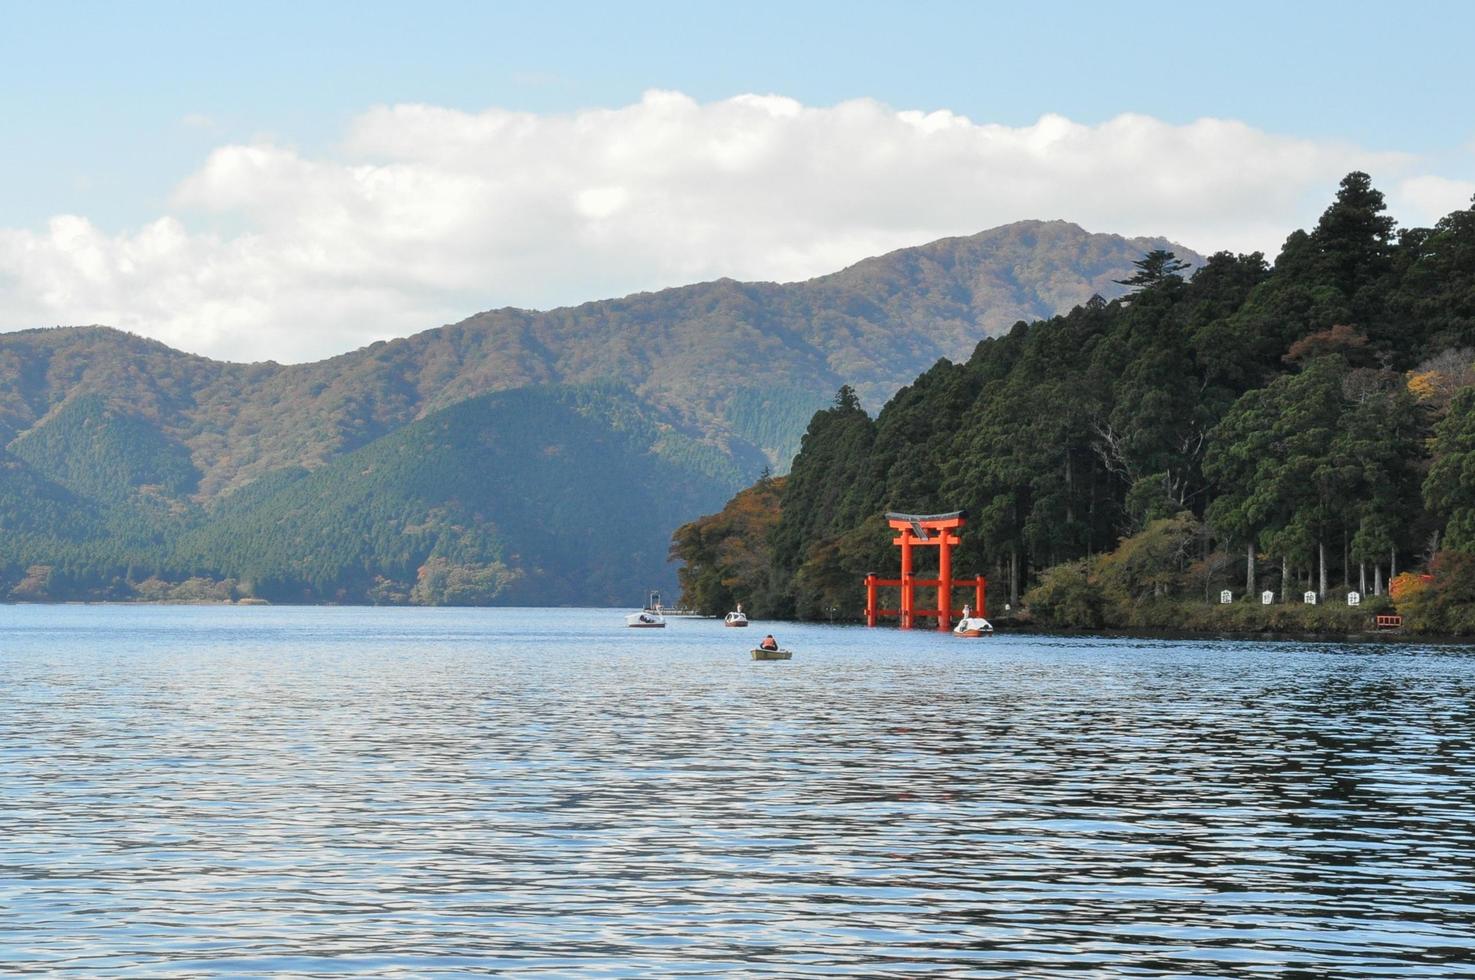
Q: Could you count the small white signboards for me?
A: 4